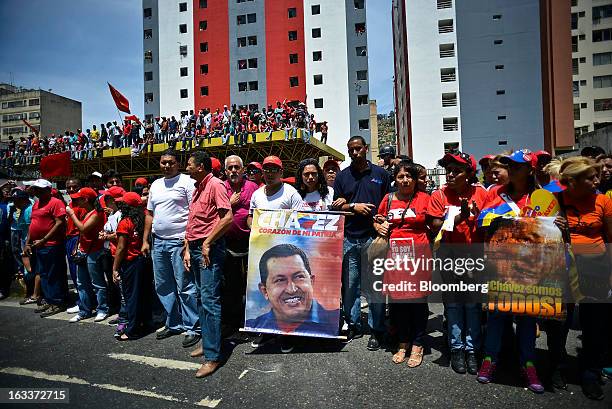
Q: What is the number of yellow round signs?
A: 1